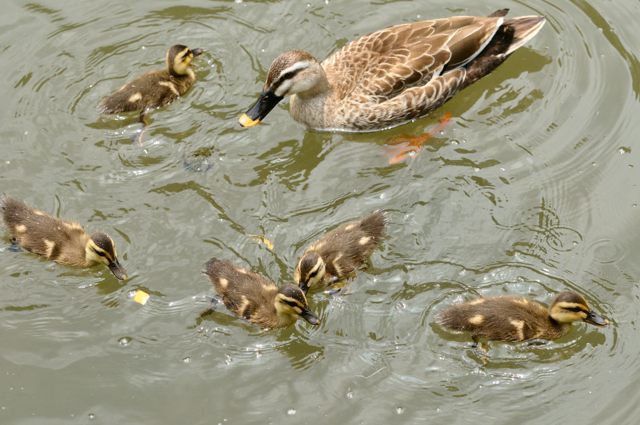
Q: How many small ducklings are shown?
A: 5